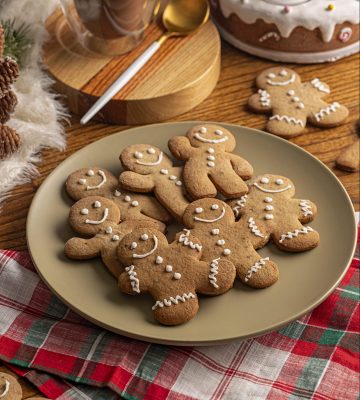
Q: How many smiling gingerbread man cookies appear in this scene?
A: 8